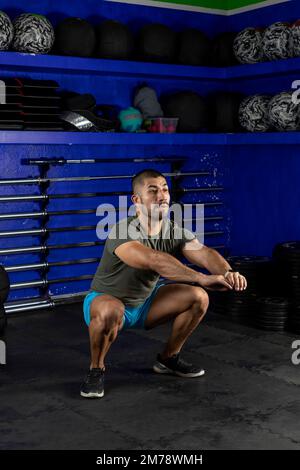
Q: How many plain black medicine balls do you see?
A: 7